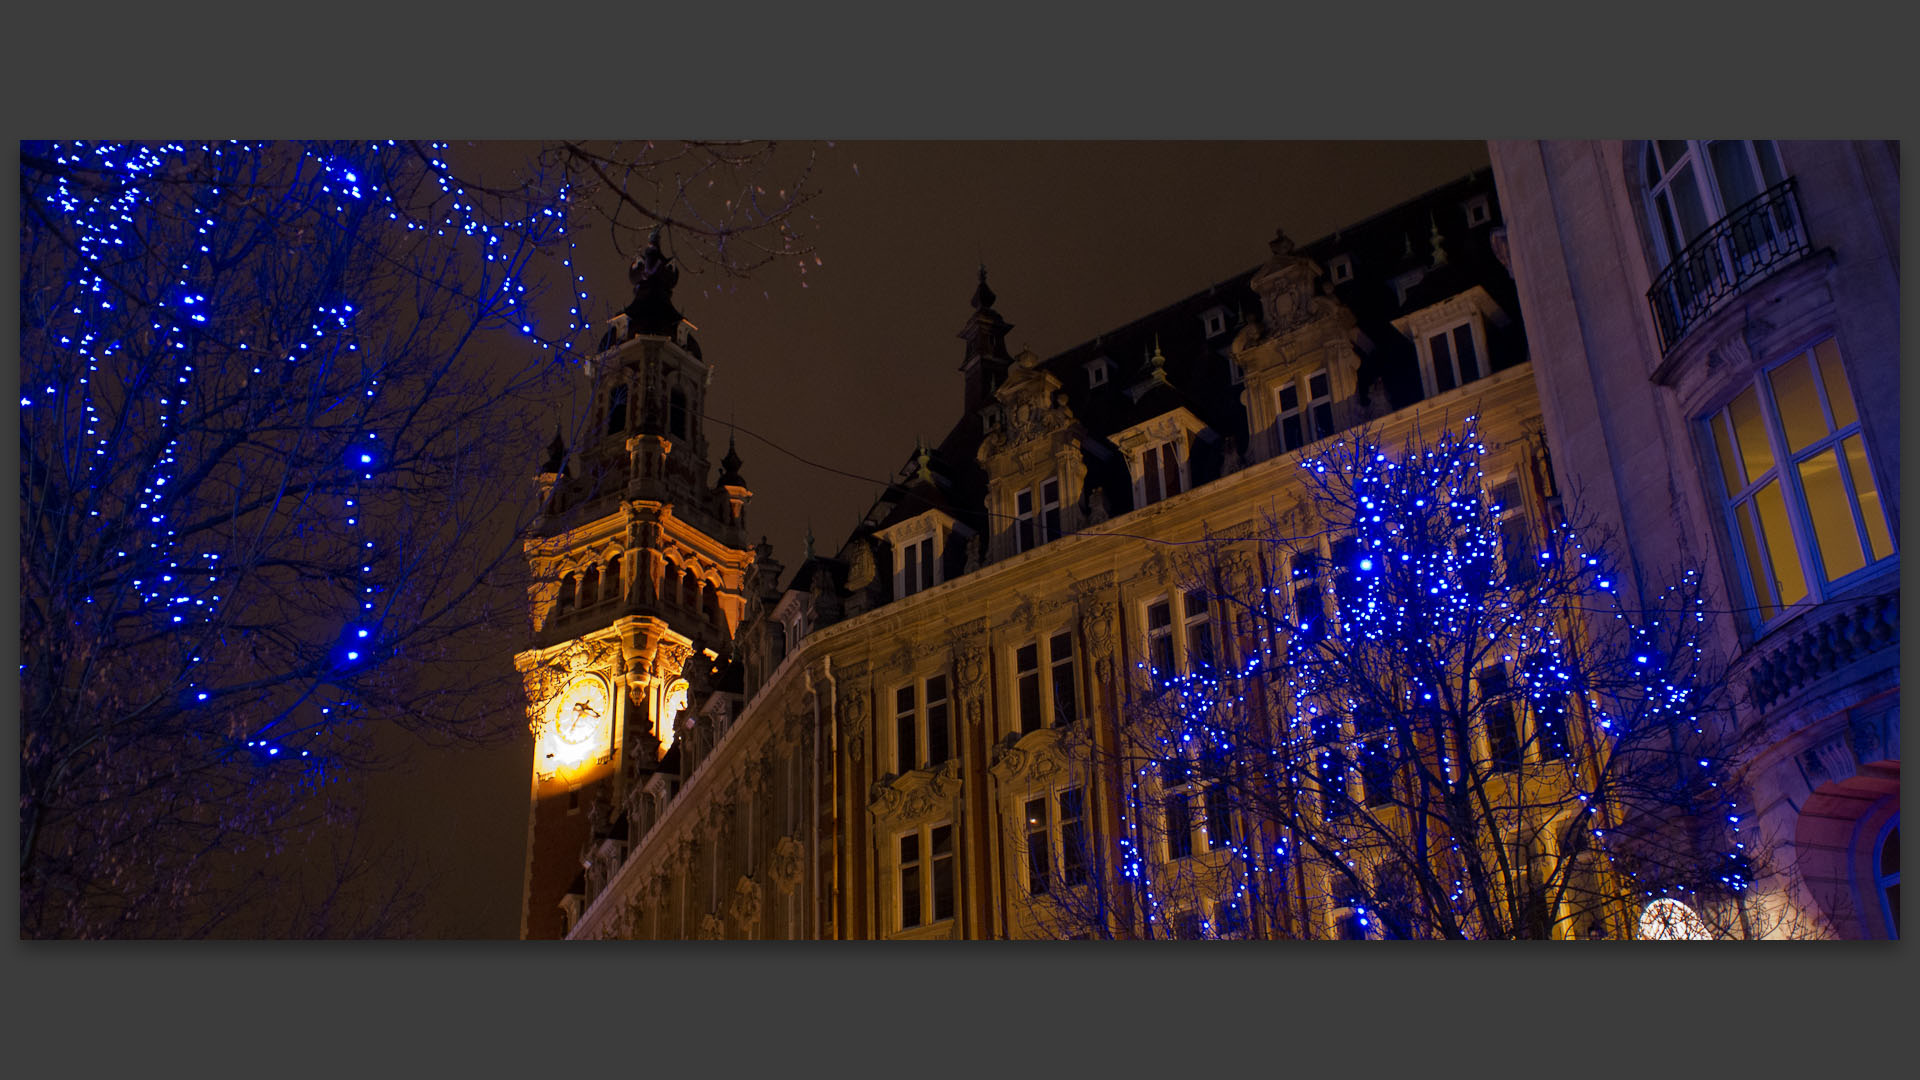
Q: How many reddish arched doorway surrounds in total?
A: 1